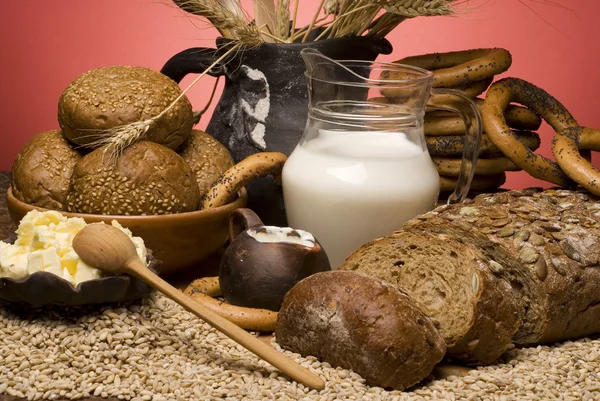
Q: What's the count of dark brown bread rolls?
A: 4